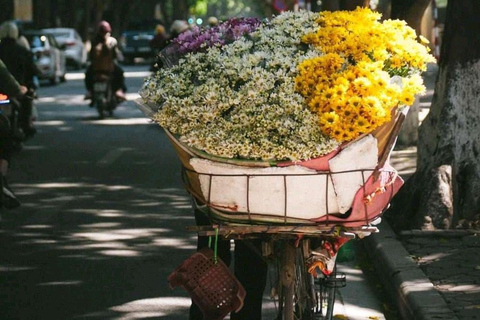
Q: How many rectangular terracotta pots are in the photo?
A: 0